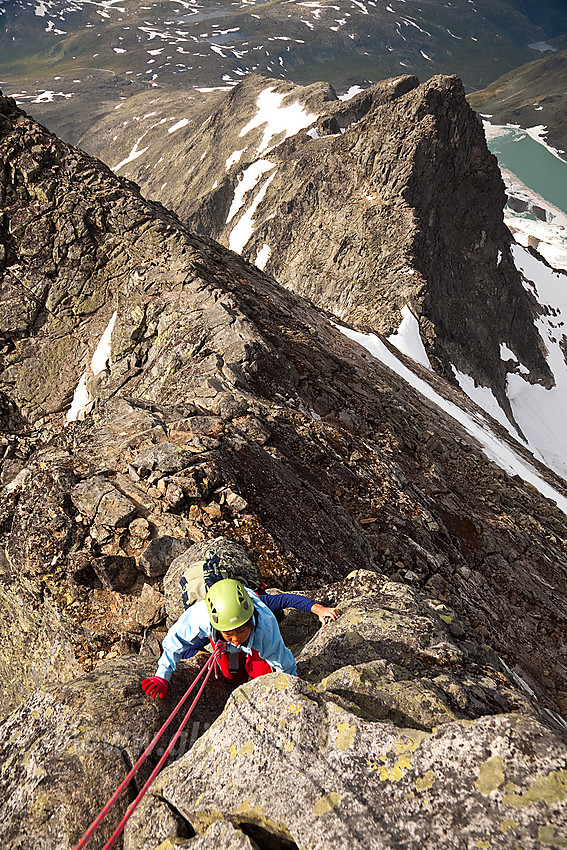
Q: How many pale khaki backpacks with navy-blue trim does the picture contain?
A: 1